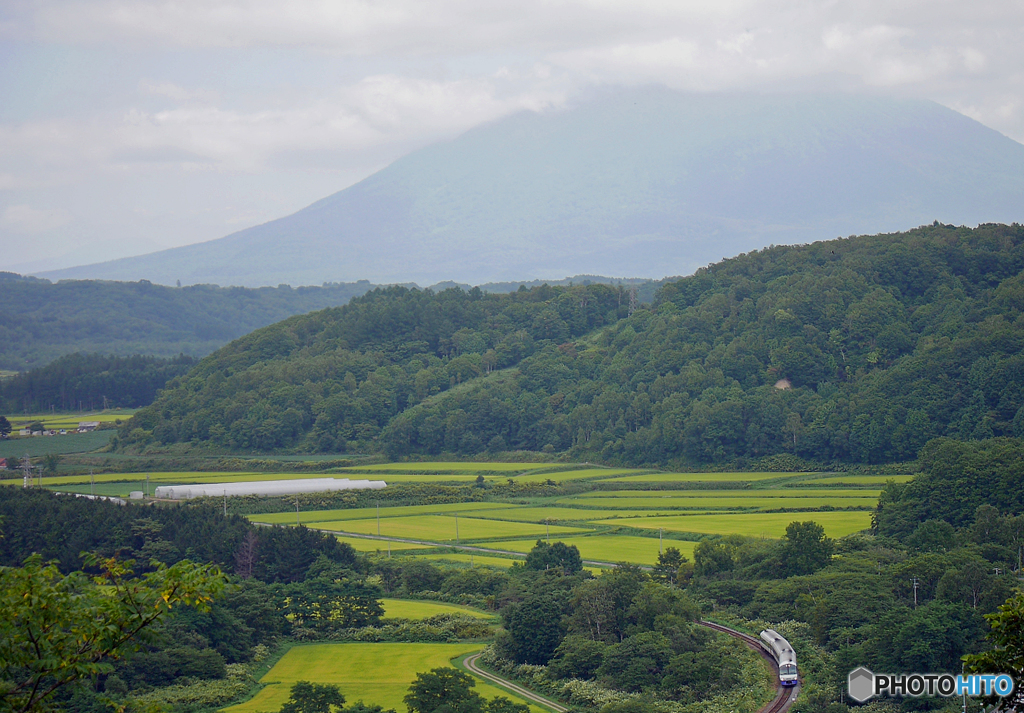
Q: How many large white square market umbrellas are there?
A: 0